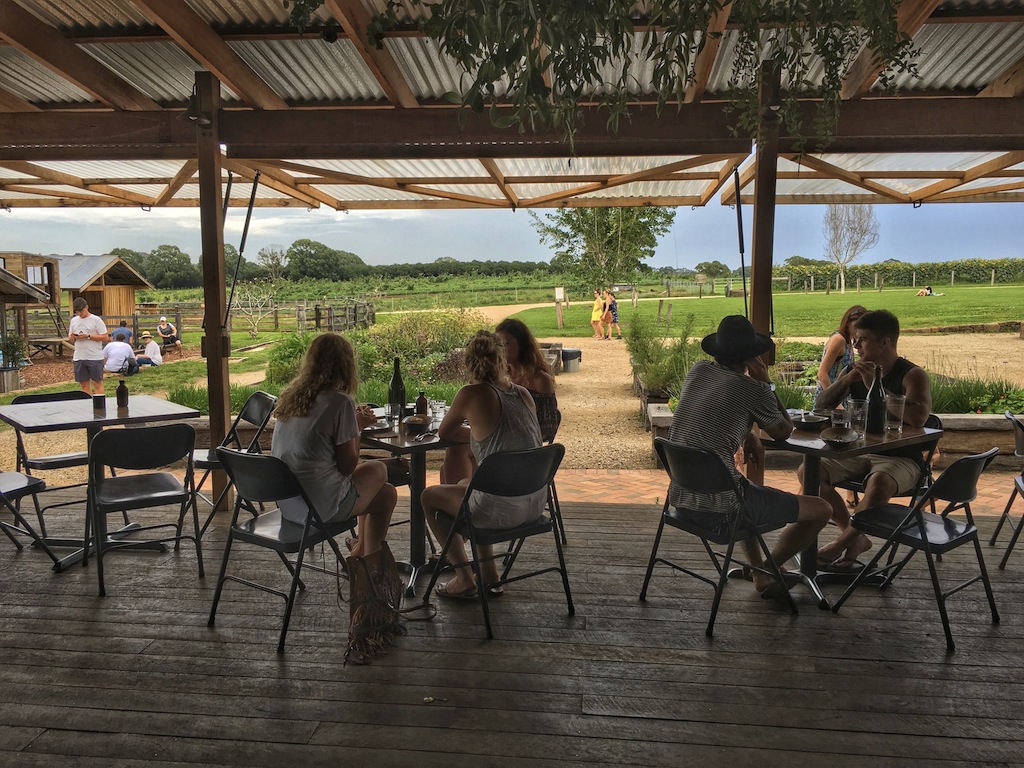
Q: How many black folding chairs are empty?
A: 6